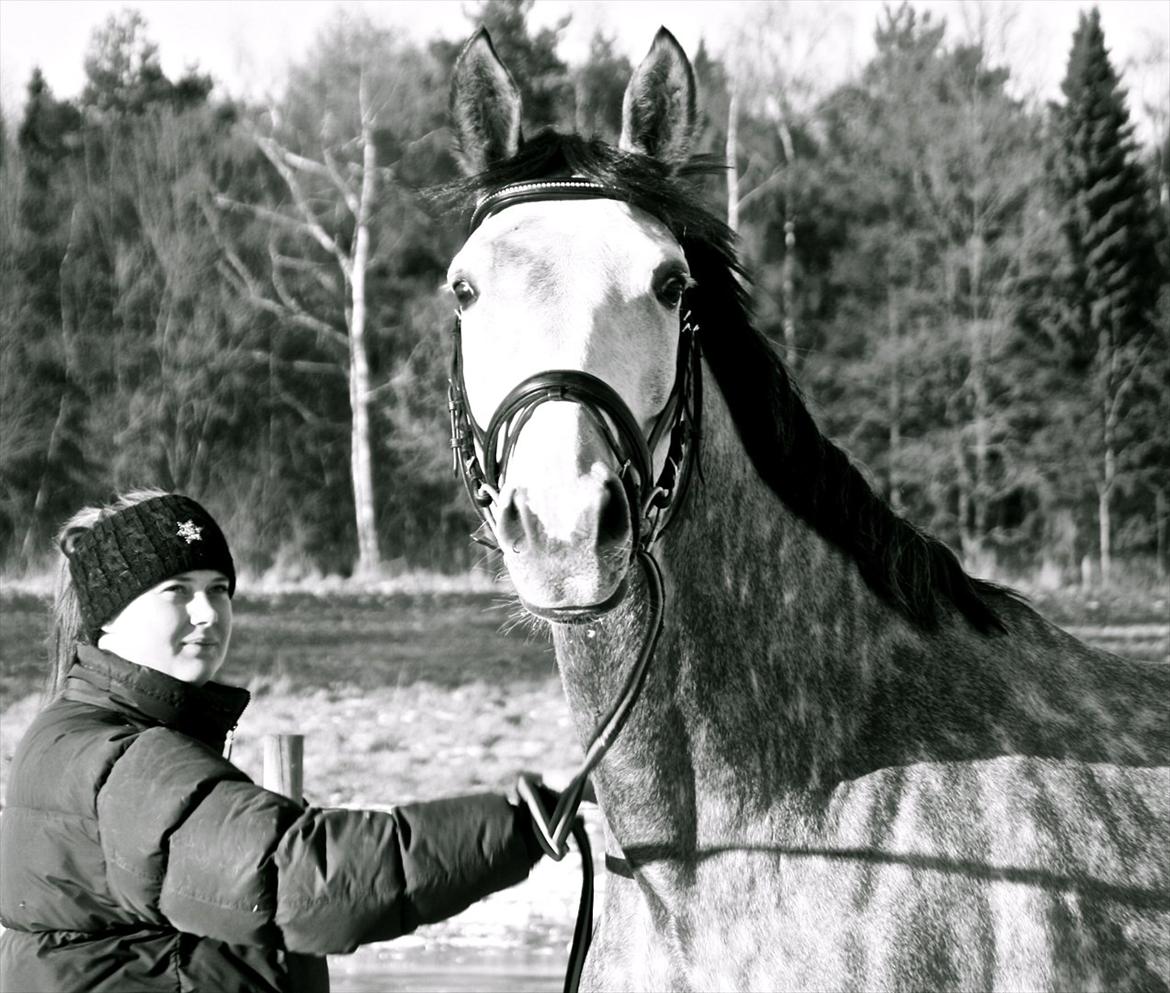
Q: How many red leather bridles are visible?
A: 0